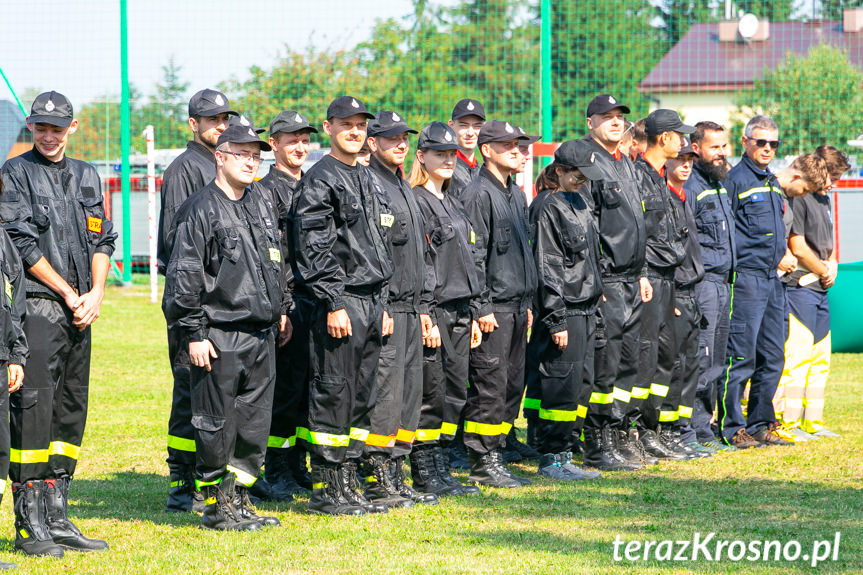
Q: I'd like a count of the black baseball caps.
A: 15